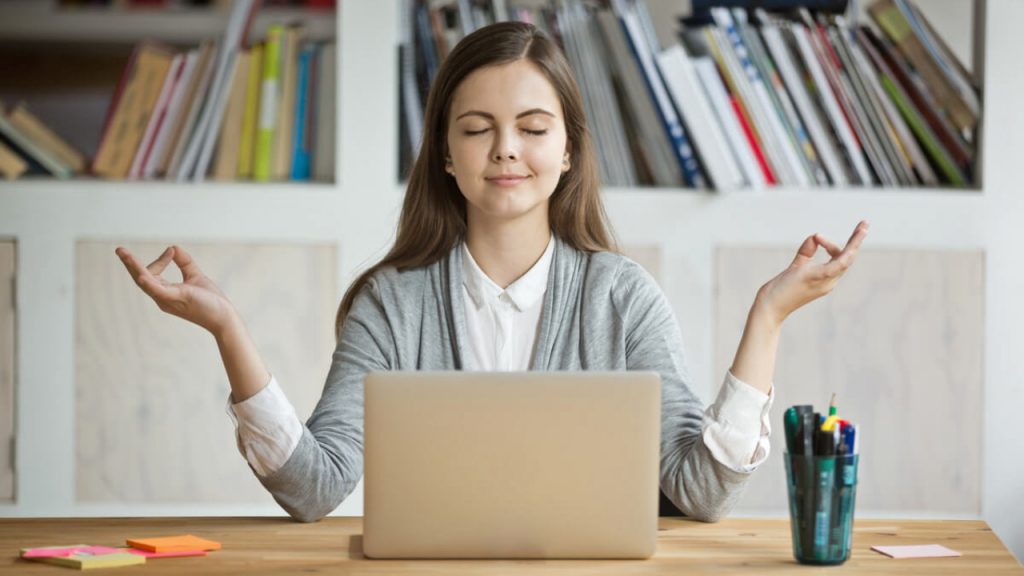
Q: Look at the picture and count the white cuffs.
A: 2